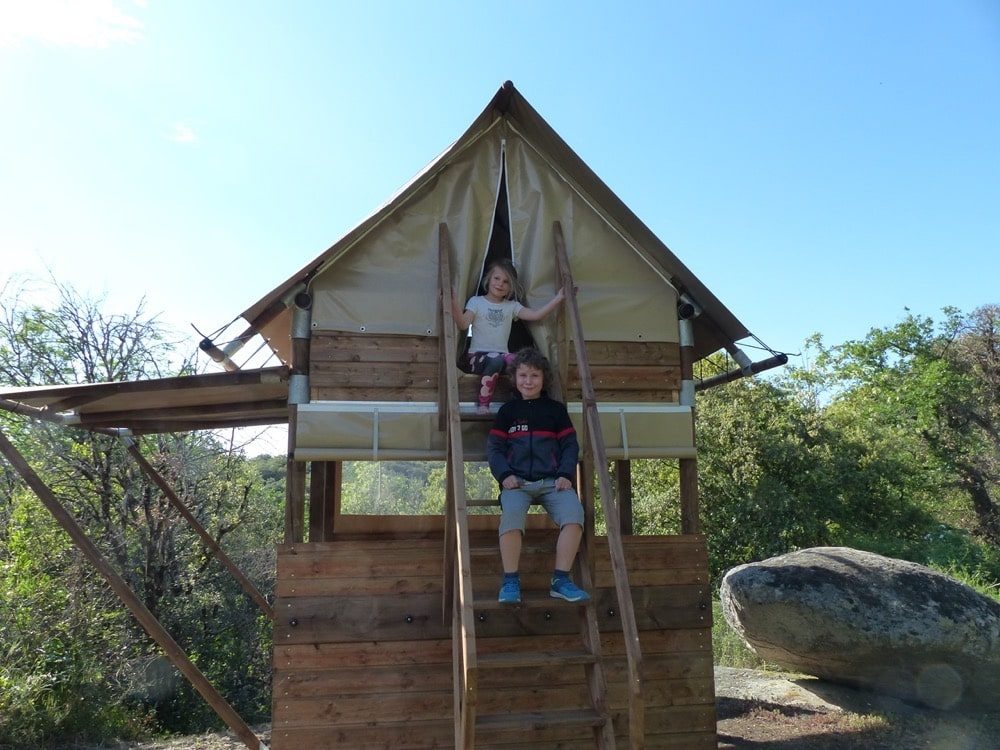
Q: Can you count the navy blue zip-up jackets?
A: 1